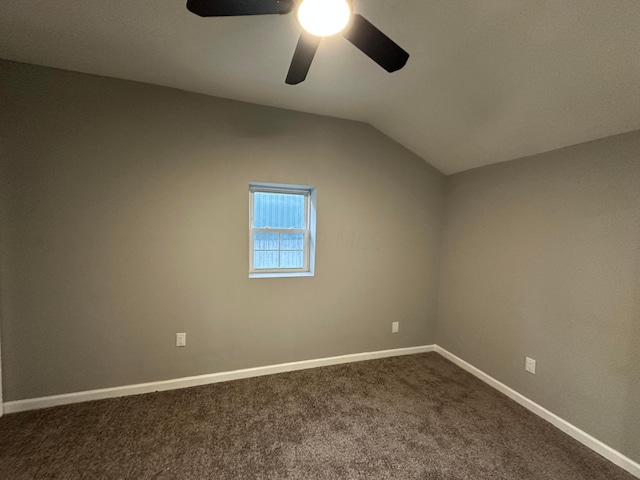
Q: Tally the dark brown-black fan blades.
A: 3